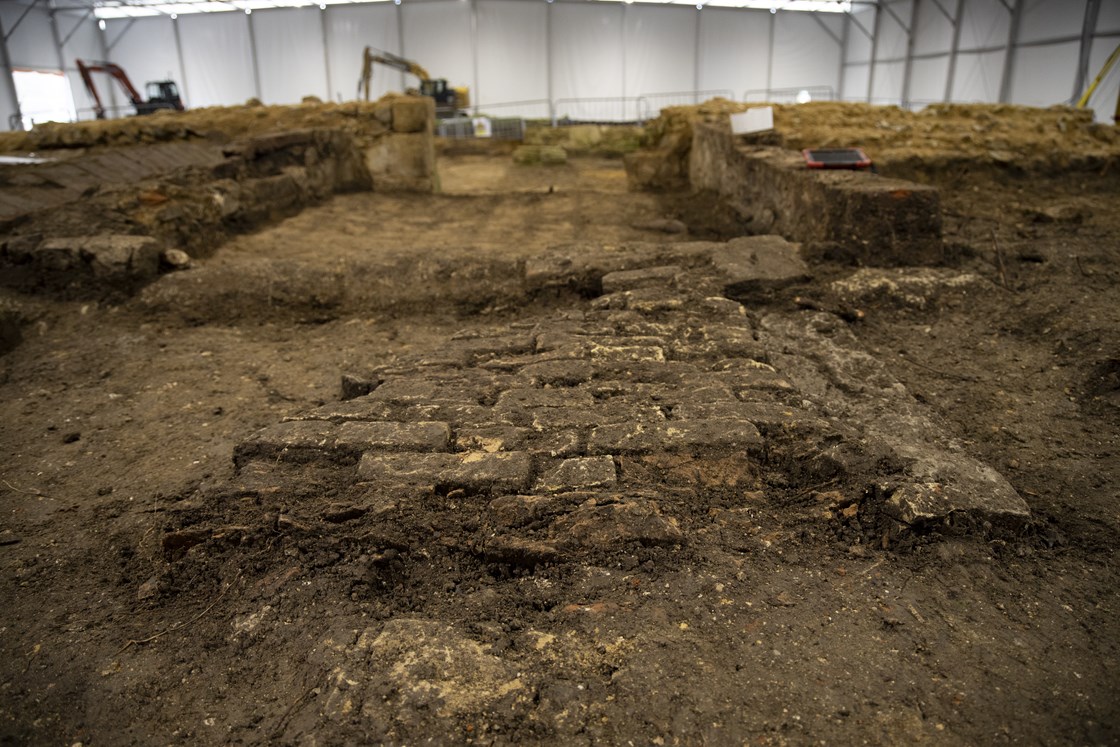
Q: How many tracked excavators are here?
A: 2